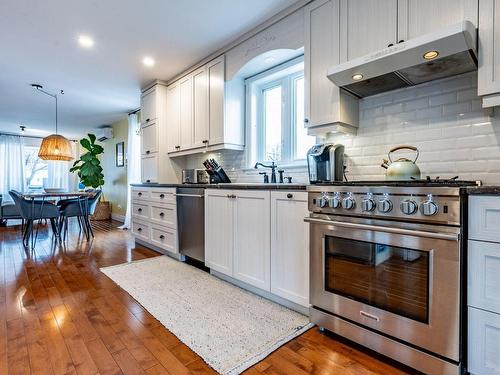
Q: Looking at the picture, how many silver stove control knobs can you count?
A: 7